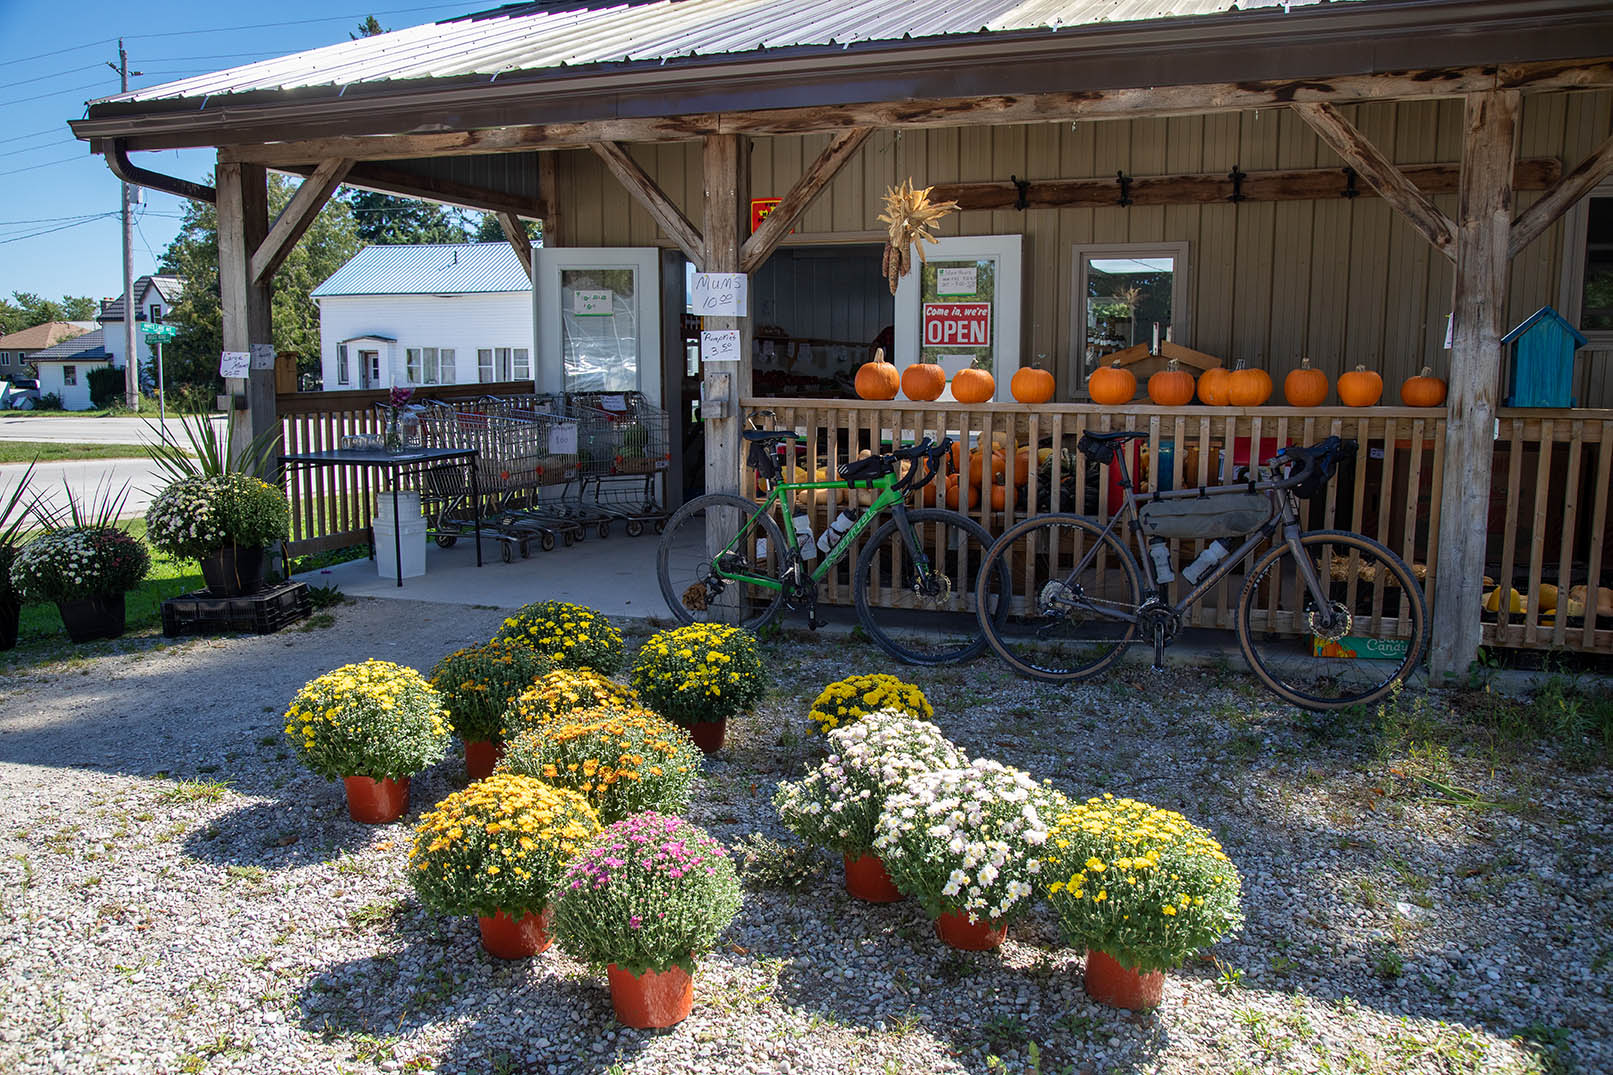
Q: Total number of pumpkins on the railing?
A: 11